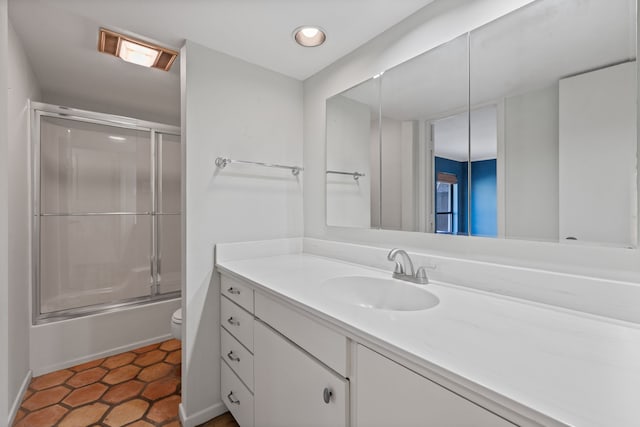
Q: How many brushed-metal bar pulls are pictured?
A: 4